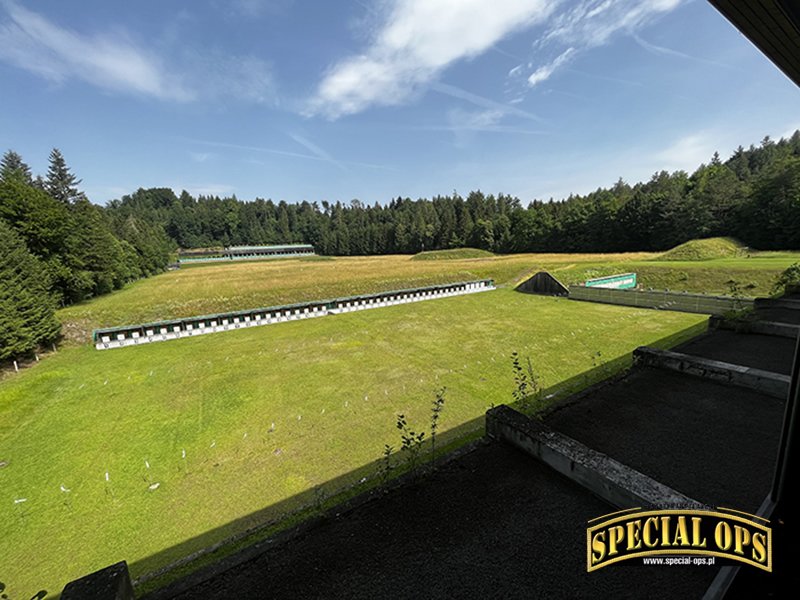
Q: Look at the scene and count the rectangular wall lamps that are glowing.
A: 0